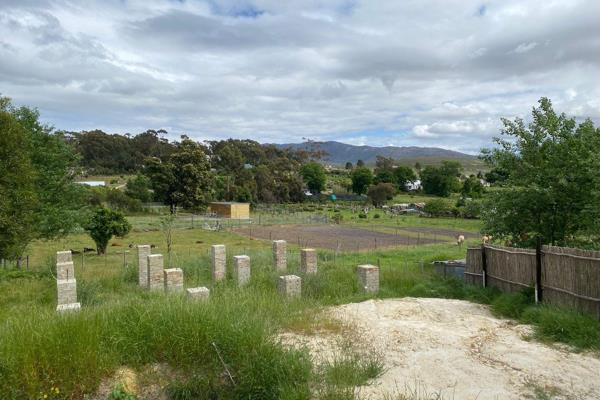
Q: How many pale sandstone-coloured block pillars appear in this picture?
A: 11